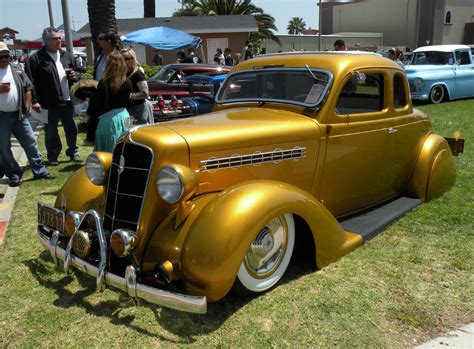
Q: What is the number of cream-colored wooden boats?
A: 0